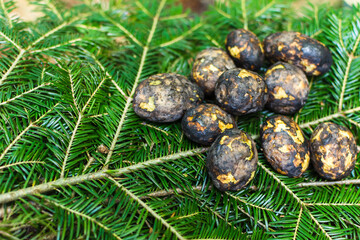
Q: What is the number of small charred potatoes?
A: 10